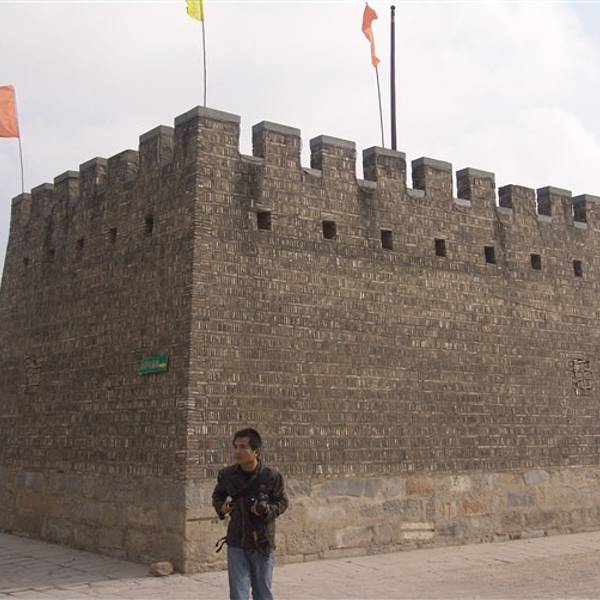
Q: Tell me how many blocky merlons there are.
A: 15